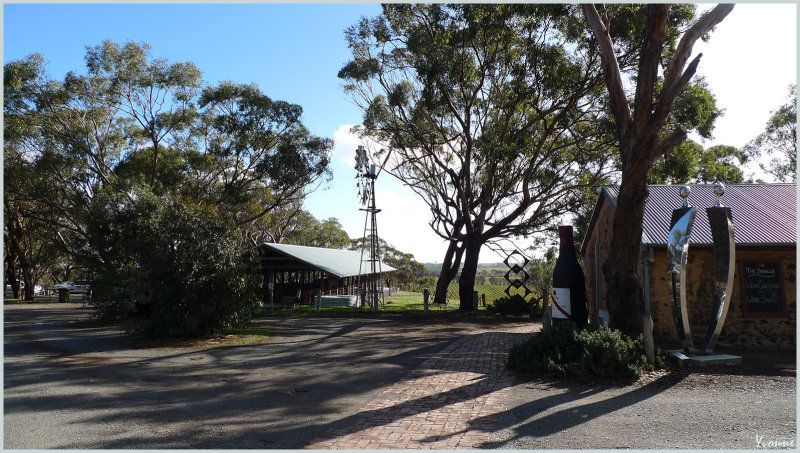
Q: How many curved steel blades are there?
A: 2